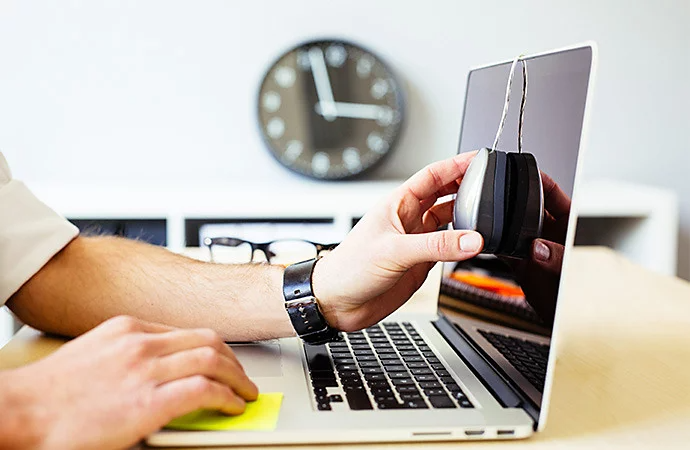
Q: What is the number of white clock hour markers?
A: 12